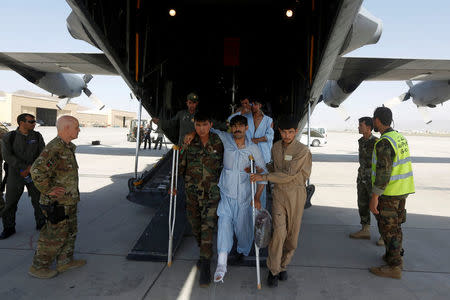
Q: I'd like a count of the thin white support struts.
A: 2